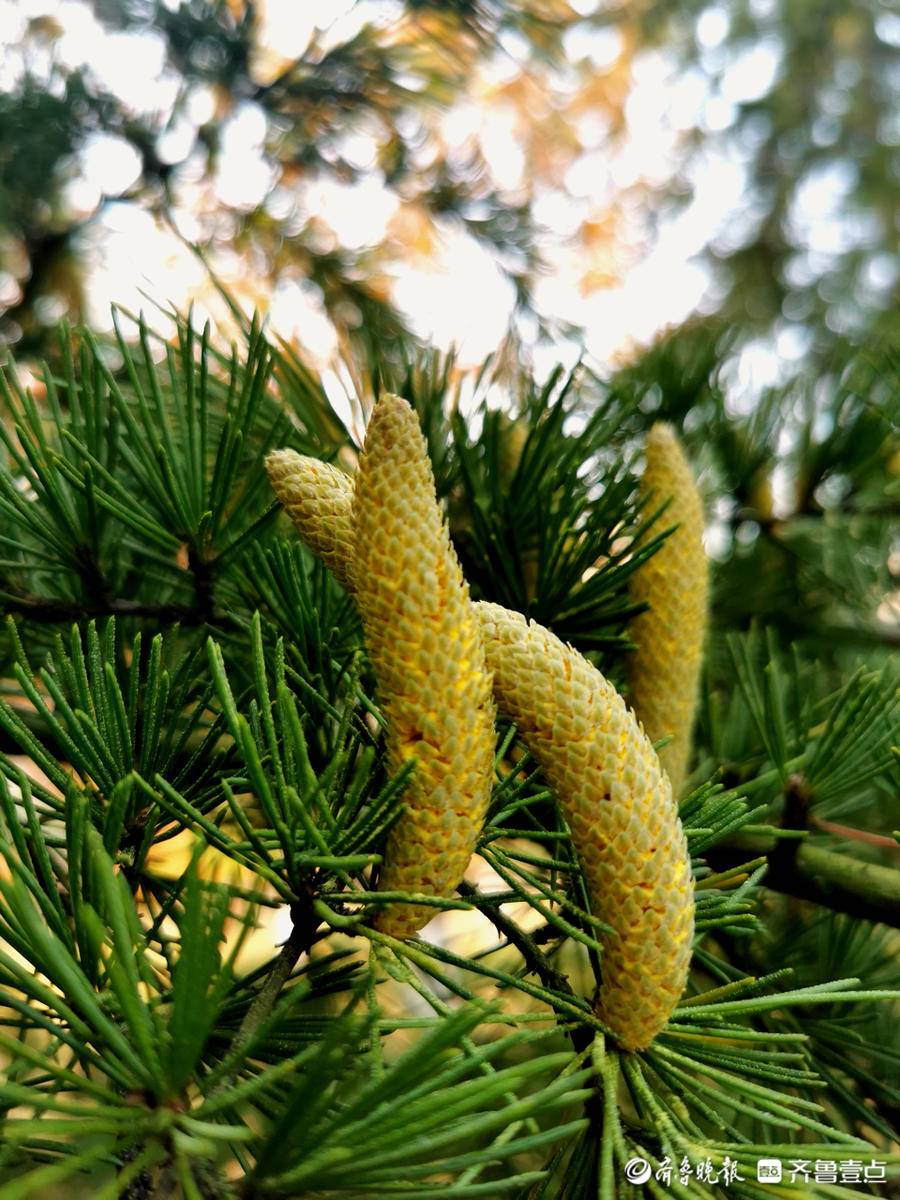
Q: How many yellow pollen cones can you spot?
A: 4